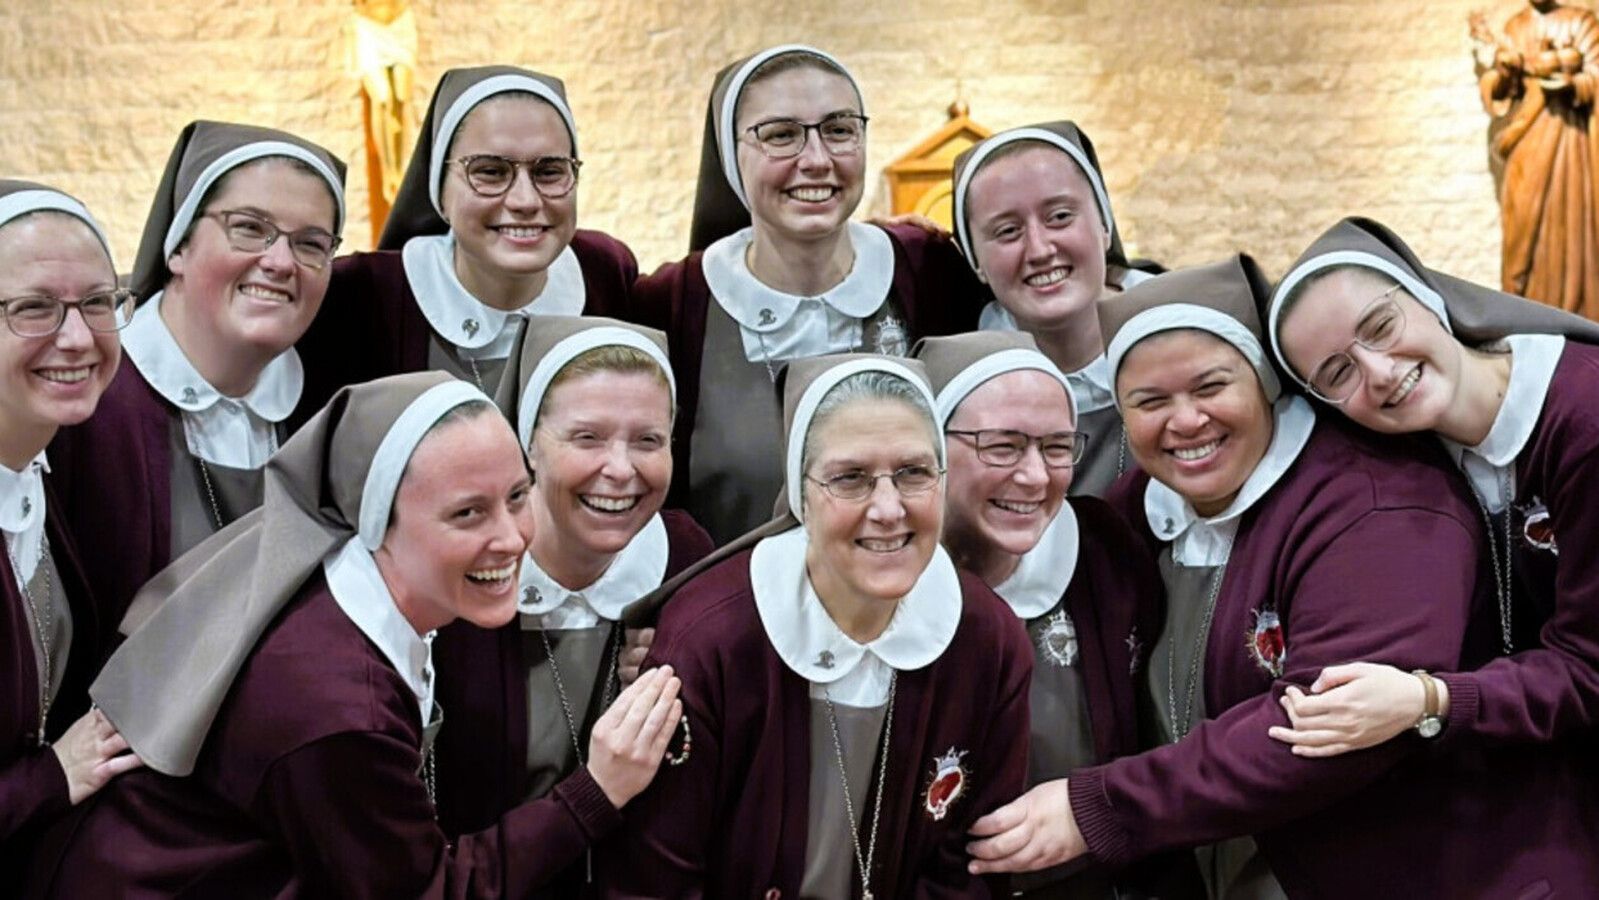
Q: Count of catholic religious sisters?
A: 11